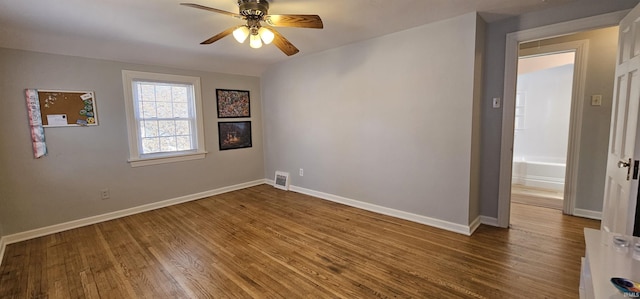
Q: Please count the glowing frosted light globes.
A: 3